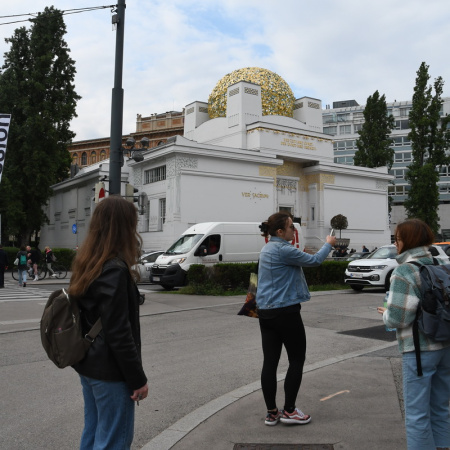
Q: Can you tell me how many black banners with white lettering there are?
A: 0